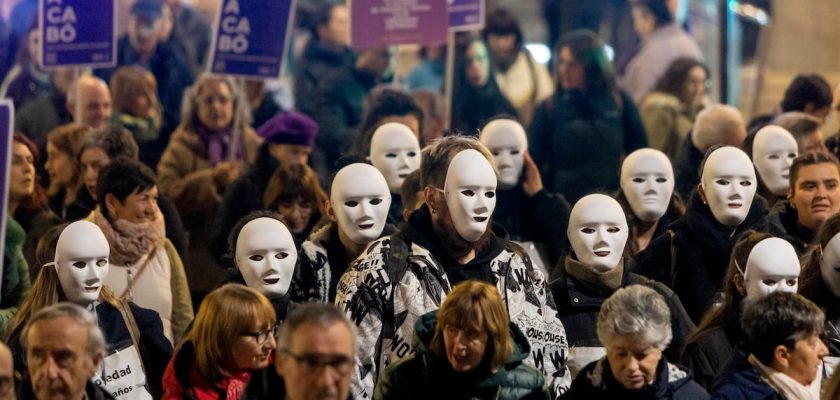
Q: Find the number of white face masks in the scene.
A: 12